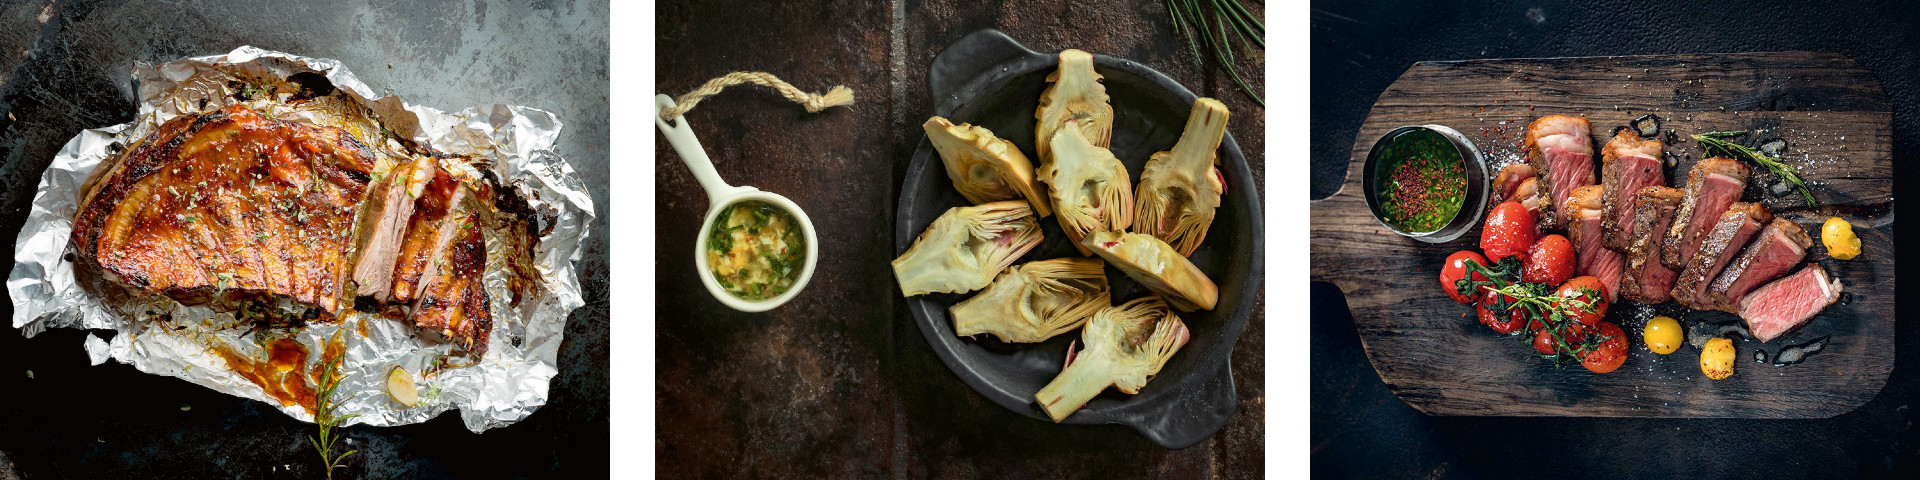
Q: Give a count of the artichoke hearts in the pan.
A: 8